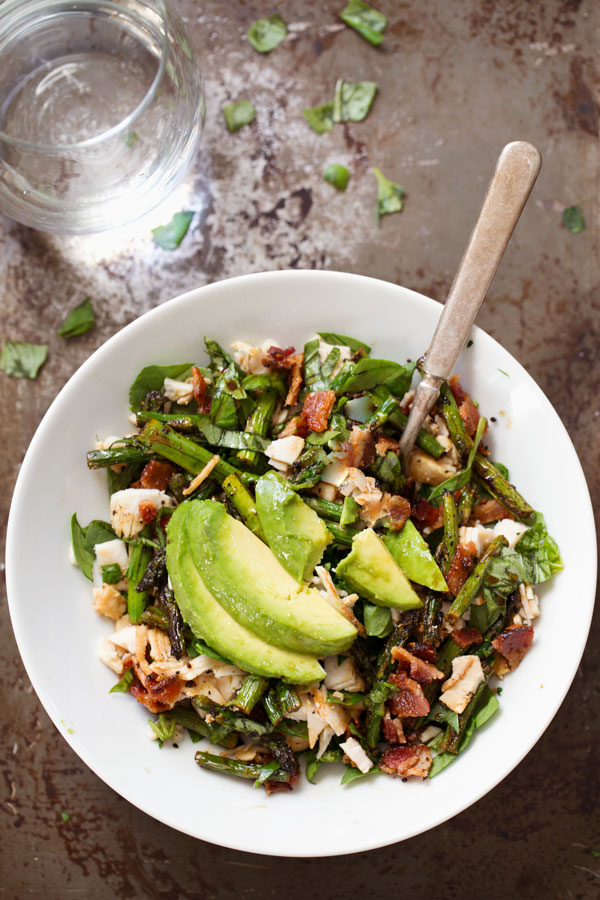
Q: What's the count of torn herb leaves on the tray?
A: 11